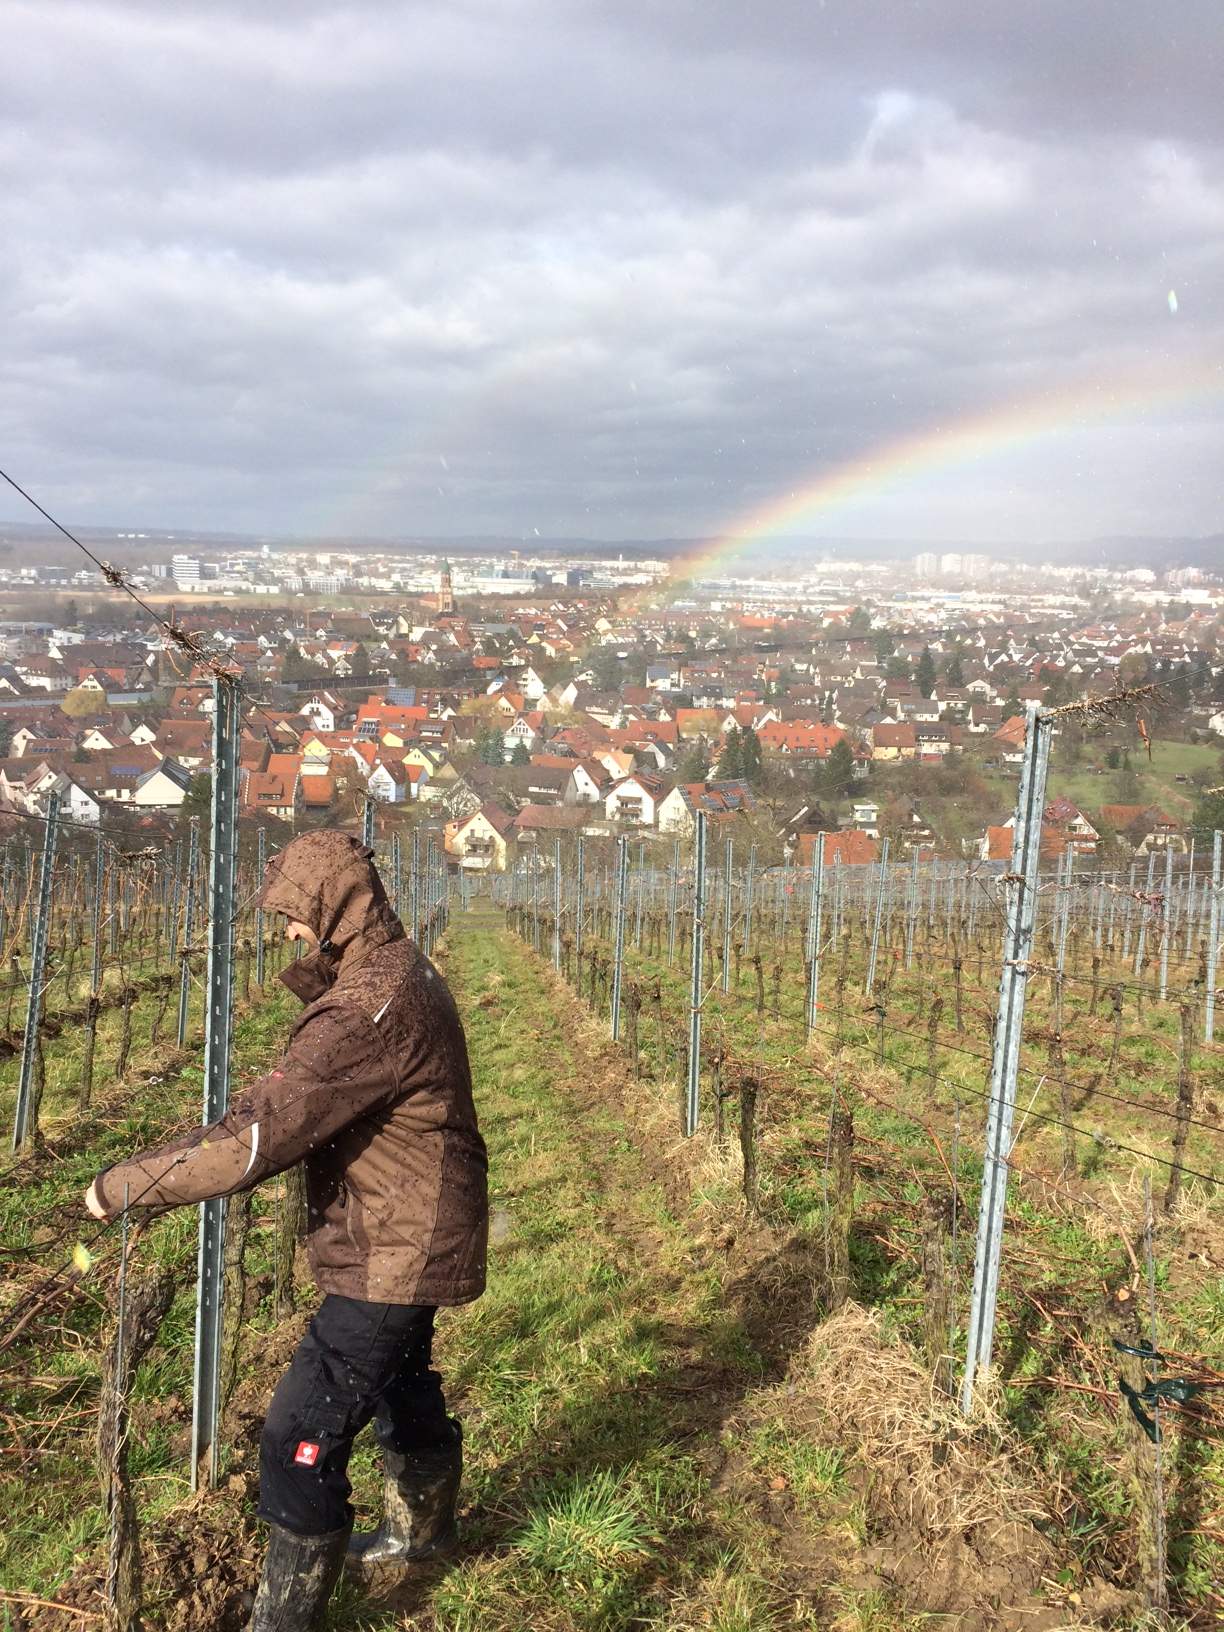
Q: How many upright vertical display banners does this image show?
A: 0